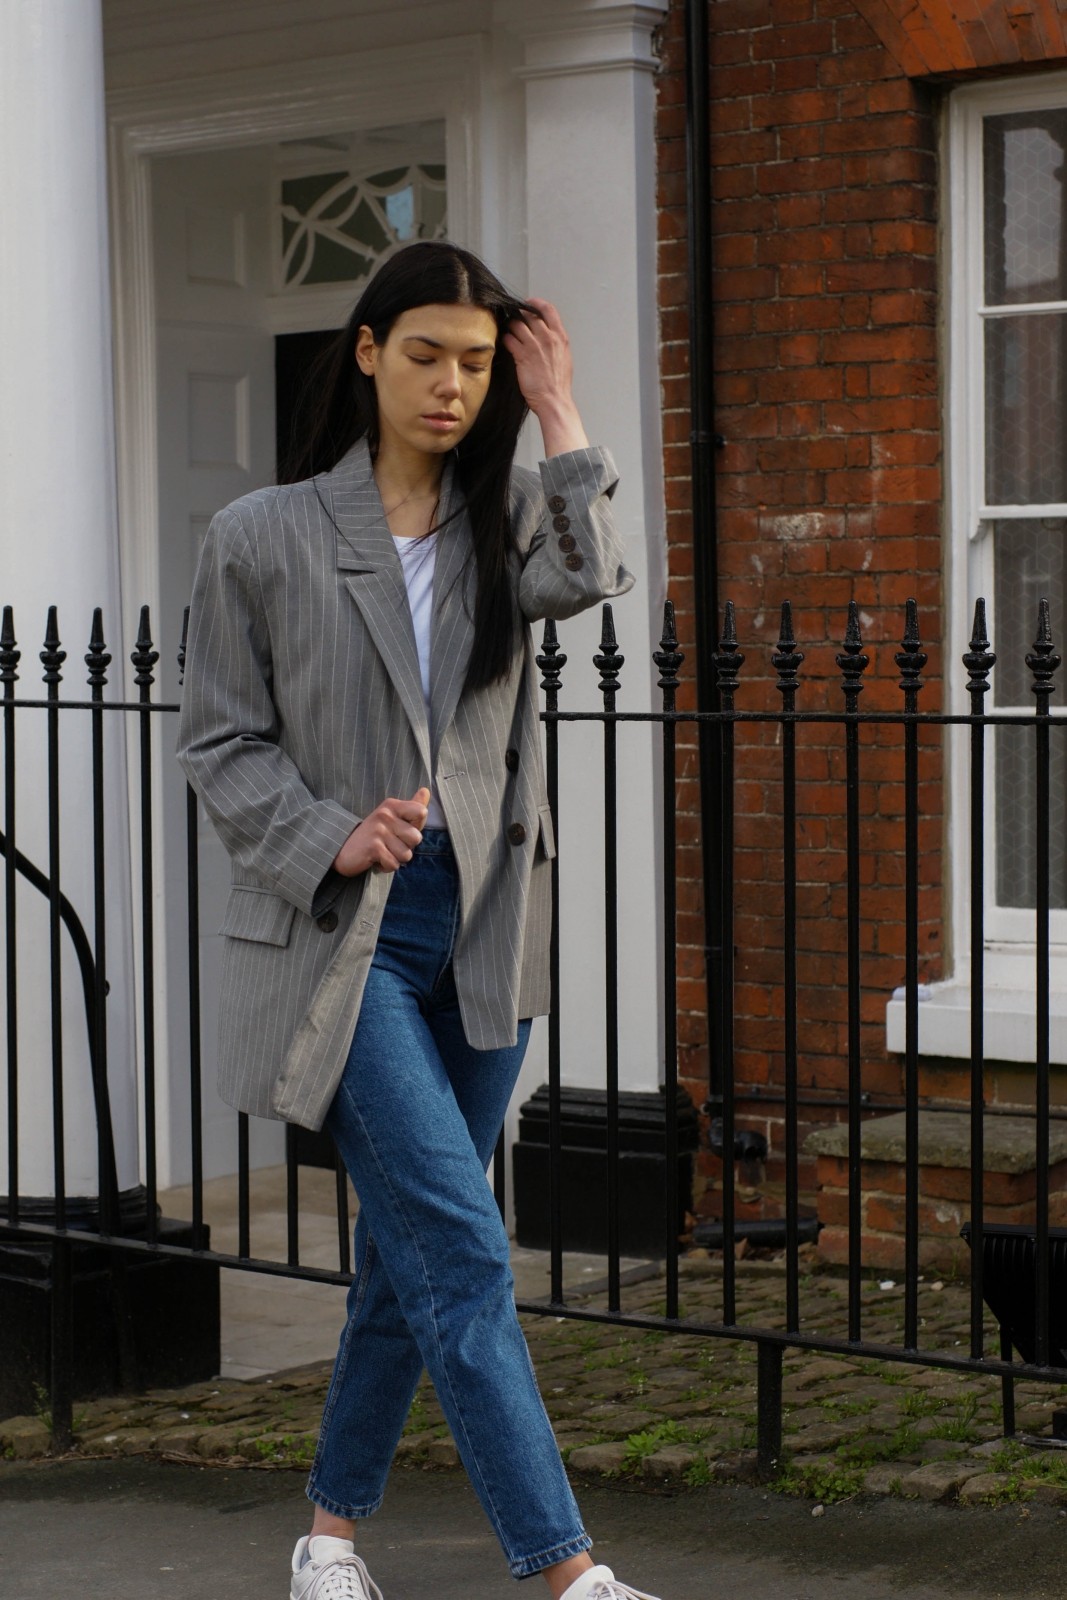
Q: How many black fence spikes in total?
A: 14